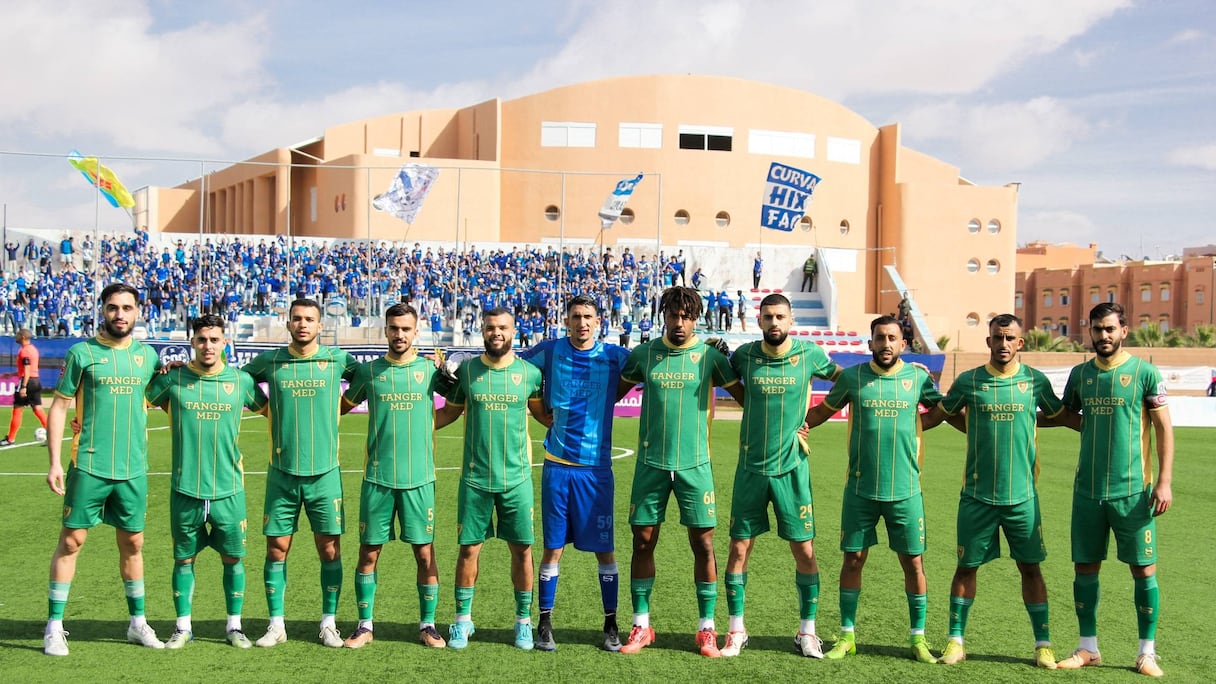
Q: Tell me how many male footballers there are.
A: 11